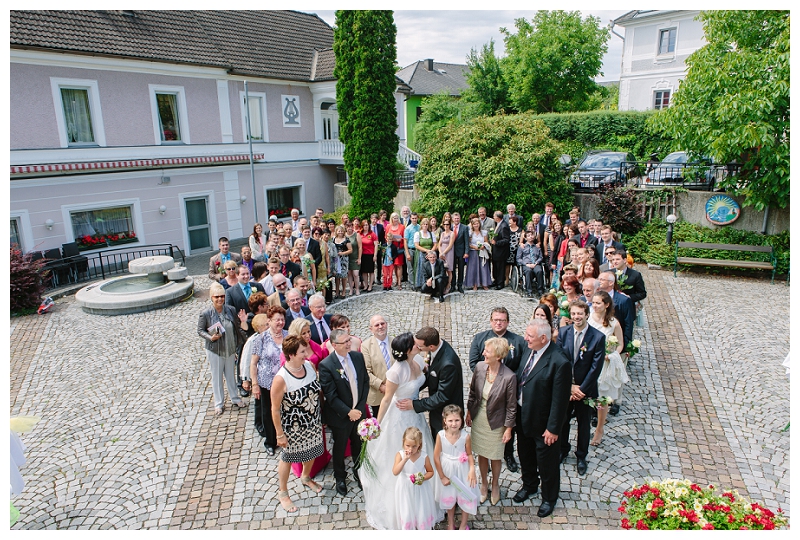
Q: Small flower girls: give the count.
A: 2